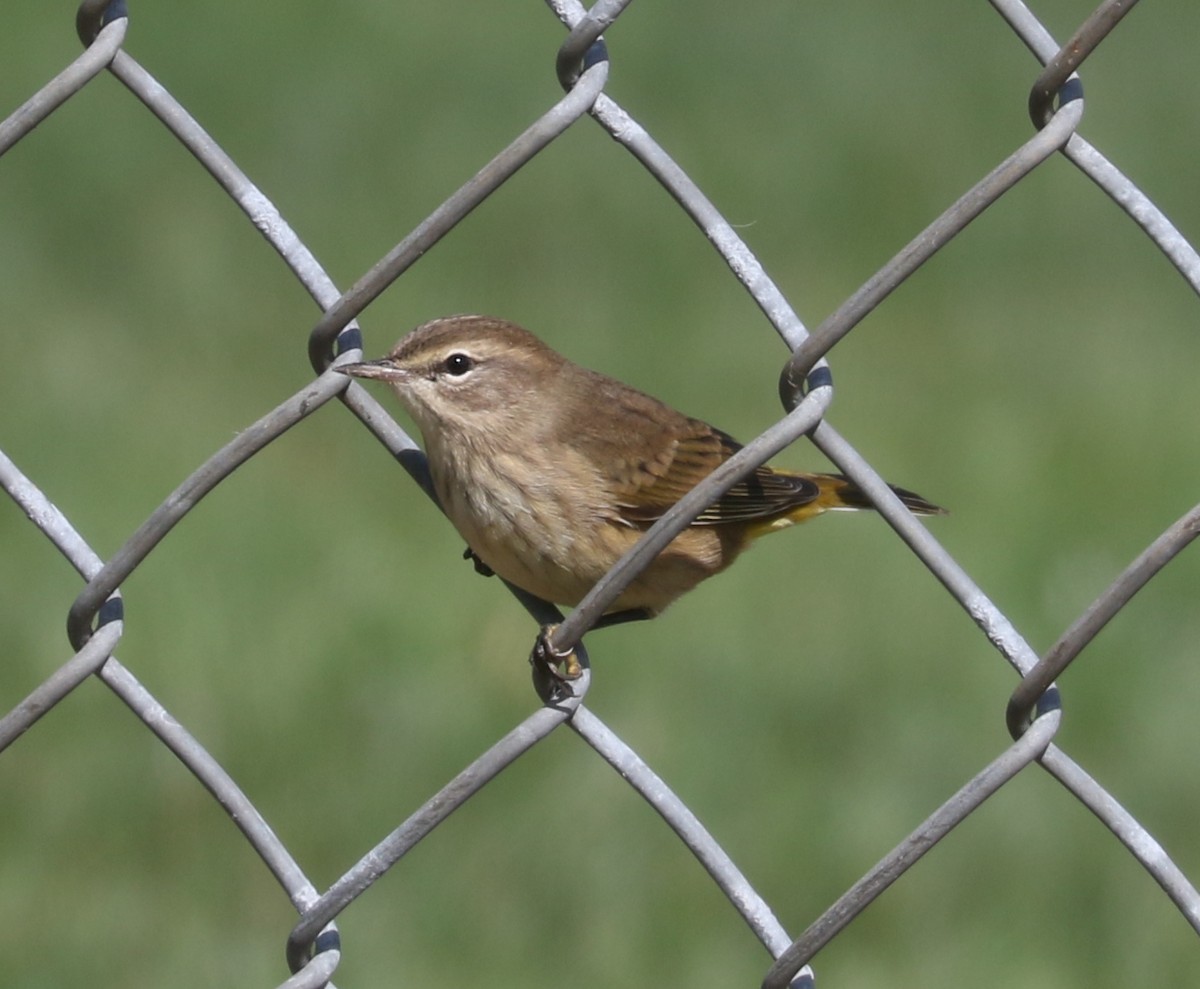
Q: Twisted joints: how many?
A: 10